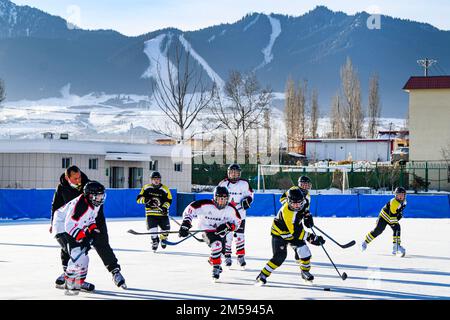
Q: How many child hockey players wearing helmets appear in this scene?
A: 7